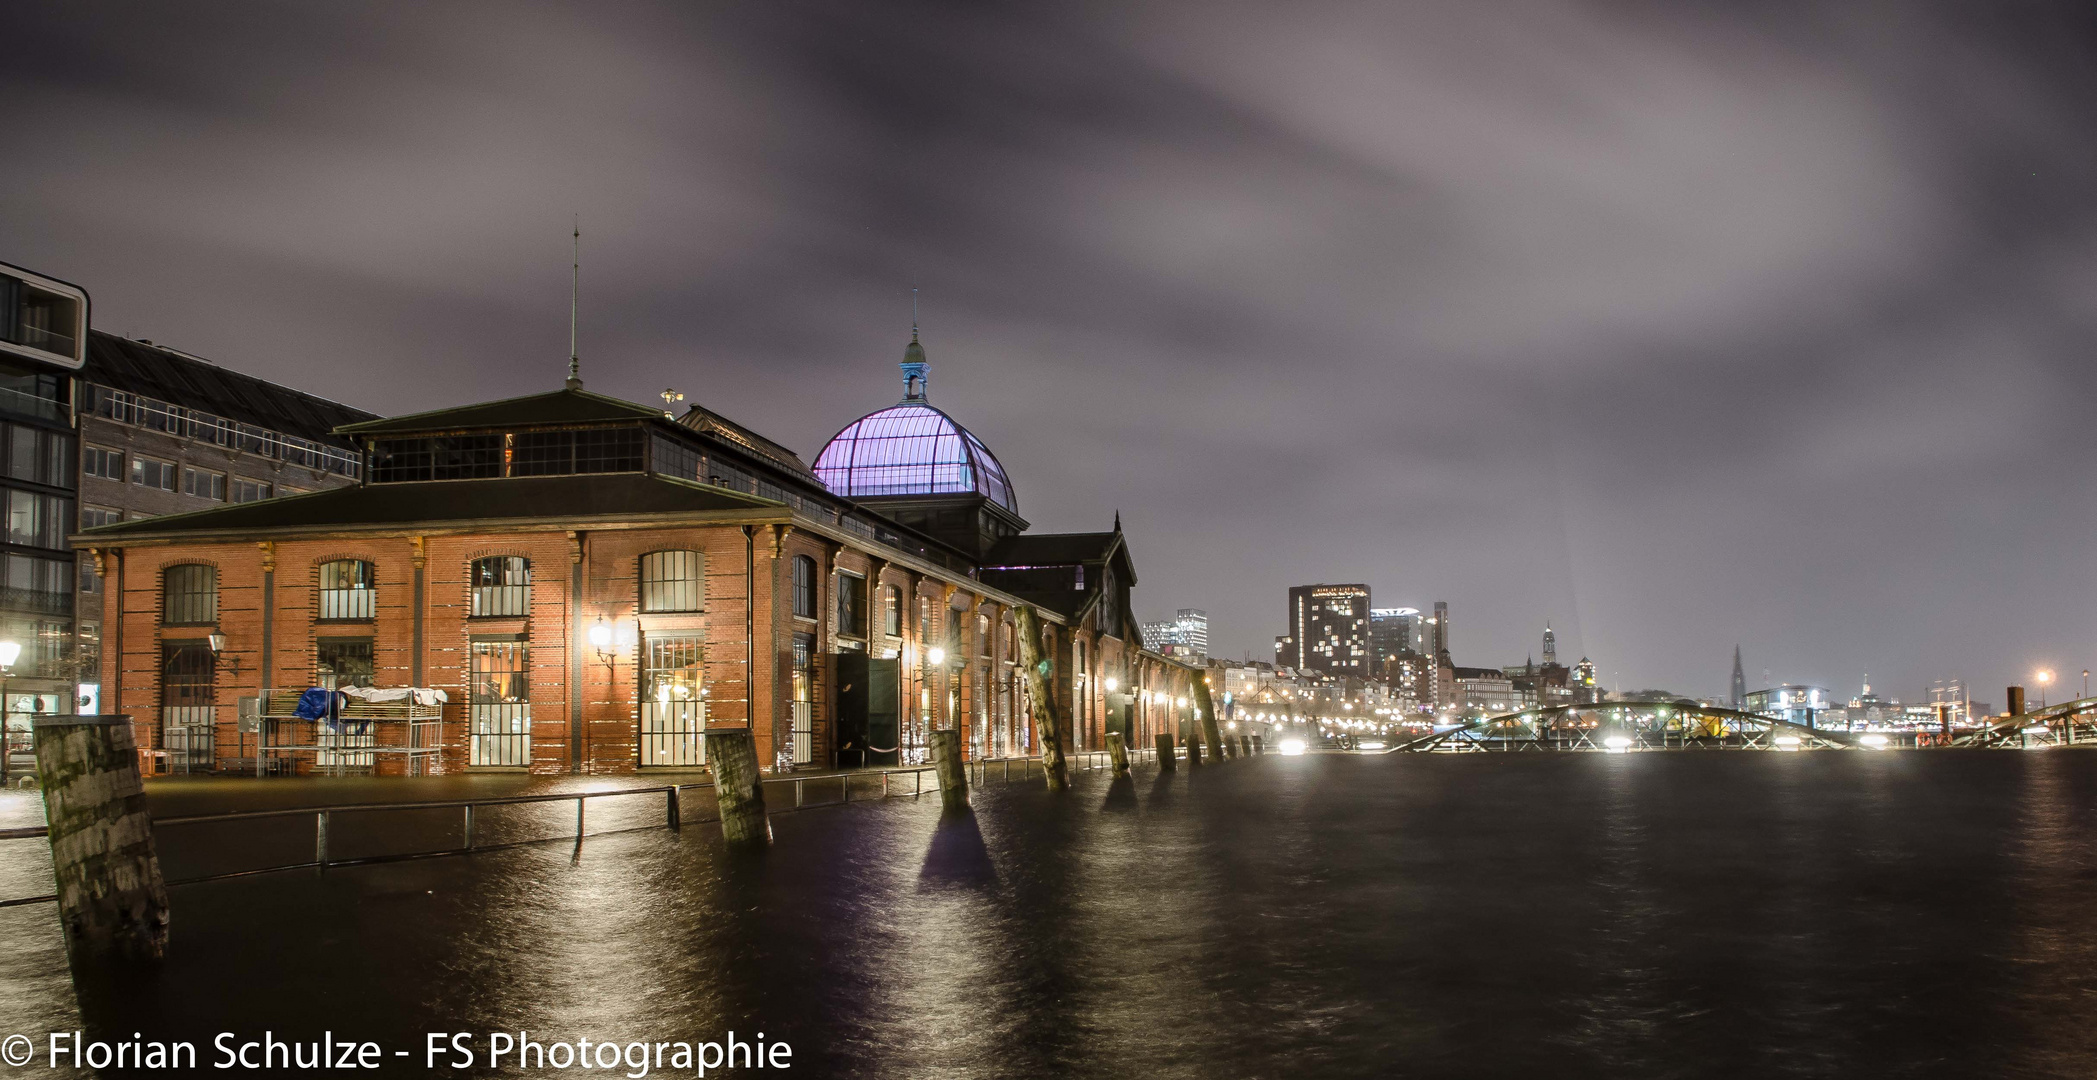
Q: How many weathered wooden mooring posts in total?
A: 11